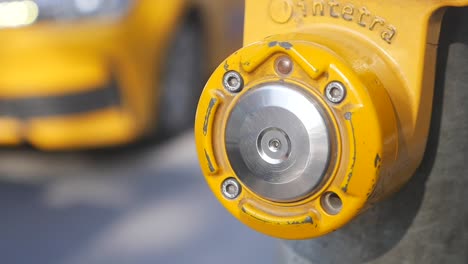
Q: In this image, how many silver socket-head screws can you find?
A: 3